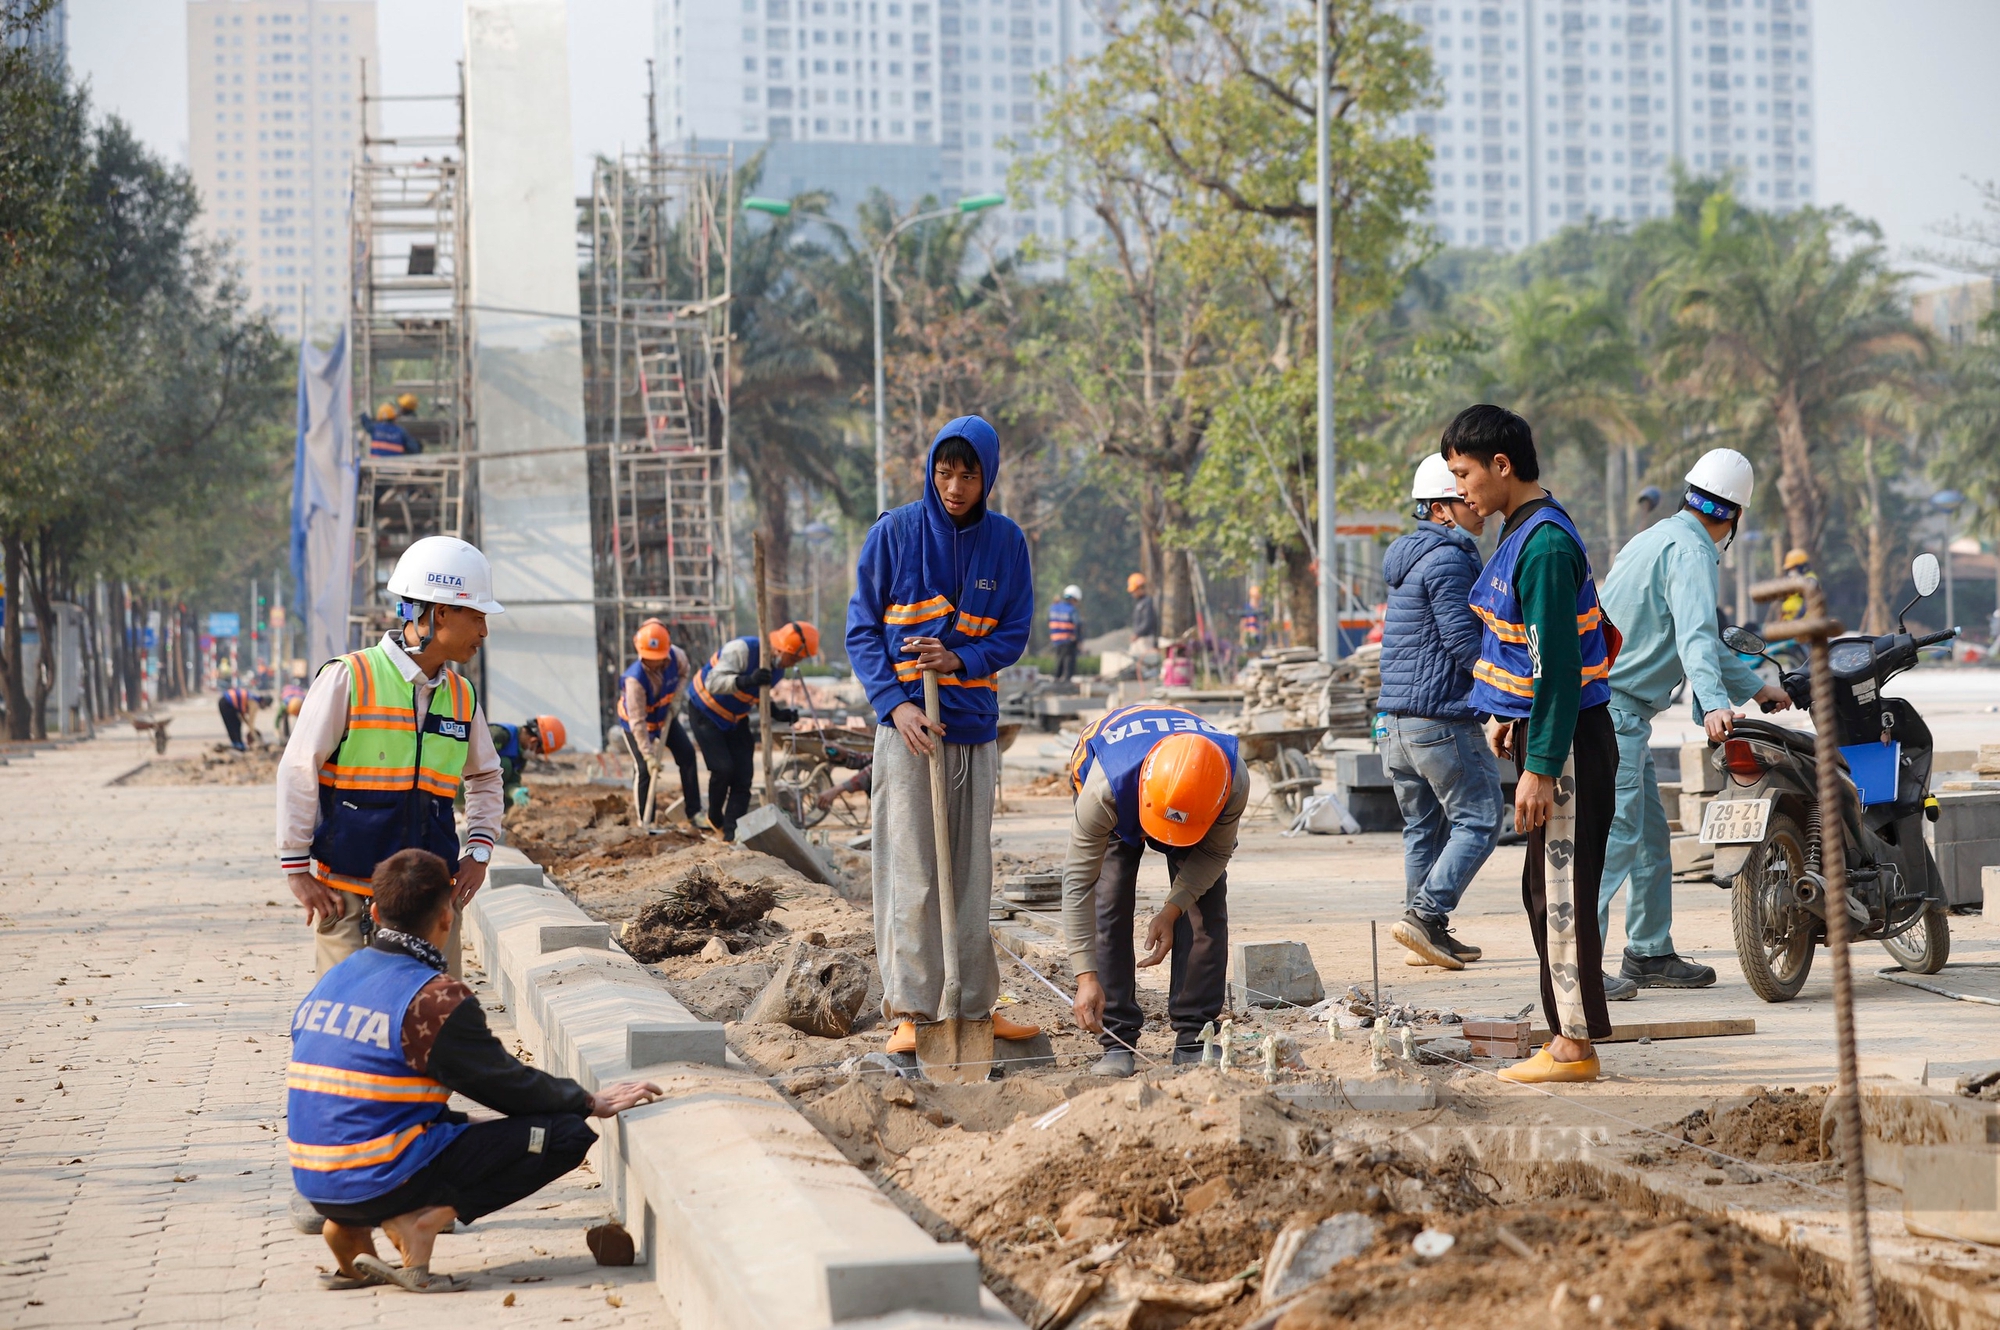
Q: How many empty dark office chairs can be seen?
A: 0